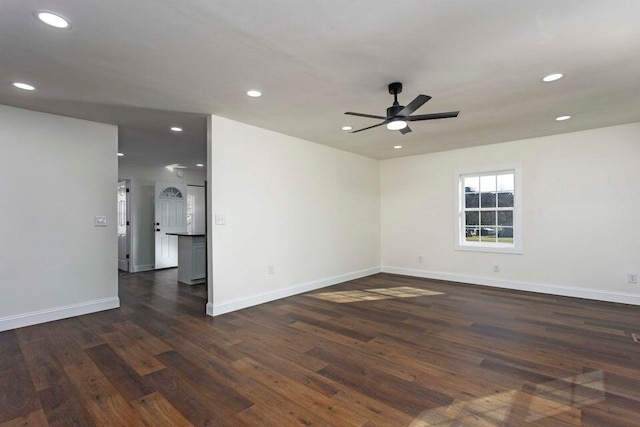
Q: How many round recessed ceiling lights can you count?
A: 10